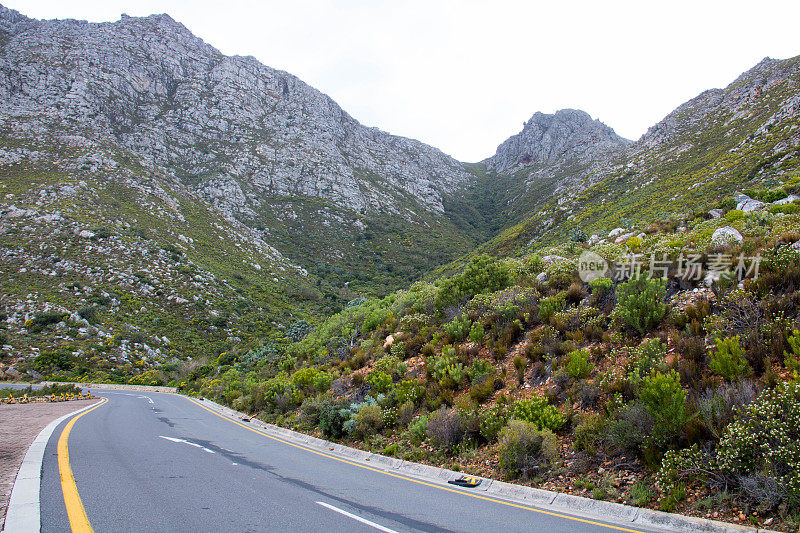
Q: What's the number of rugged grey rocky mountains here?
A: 3